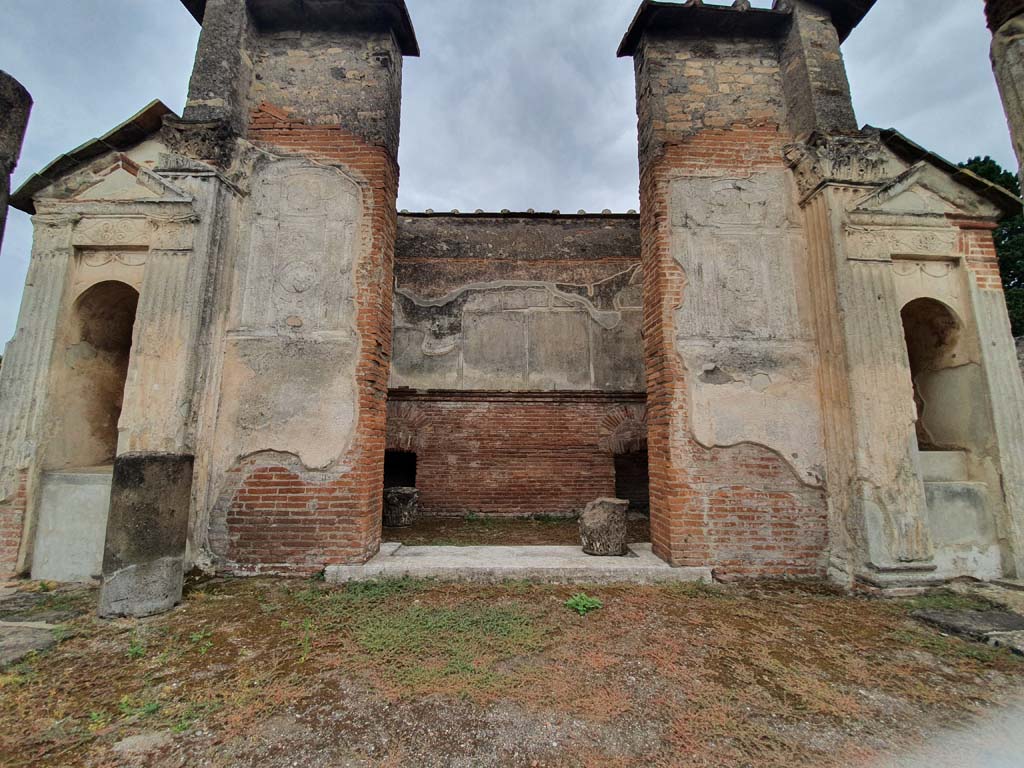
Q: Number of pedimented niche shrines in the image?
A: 2